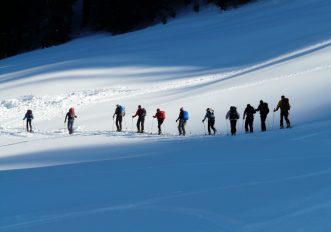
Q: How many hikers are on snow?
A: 11